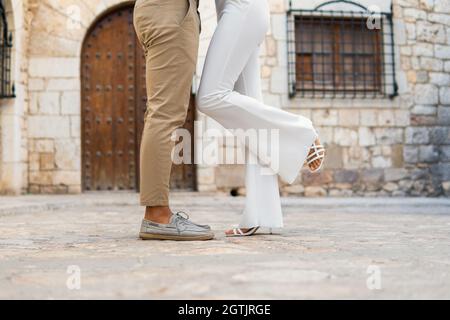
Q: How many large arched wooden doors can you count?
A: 1